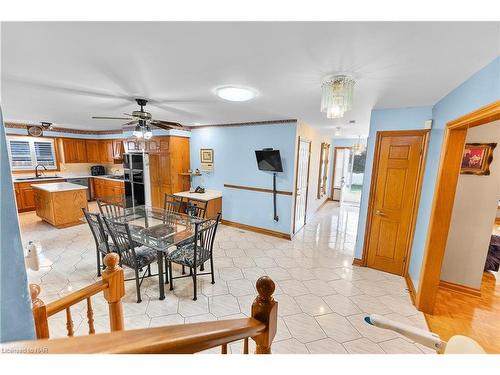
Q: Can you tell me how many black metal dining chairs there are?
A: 6